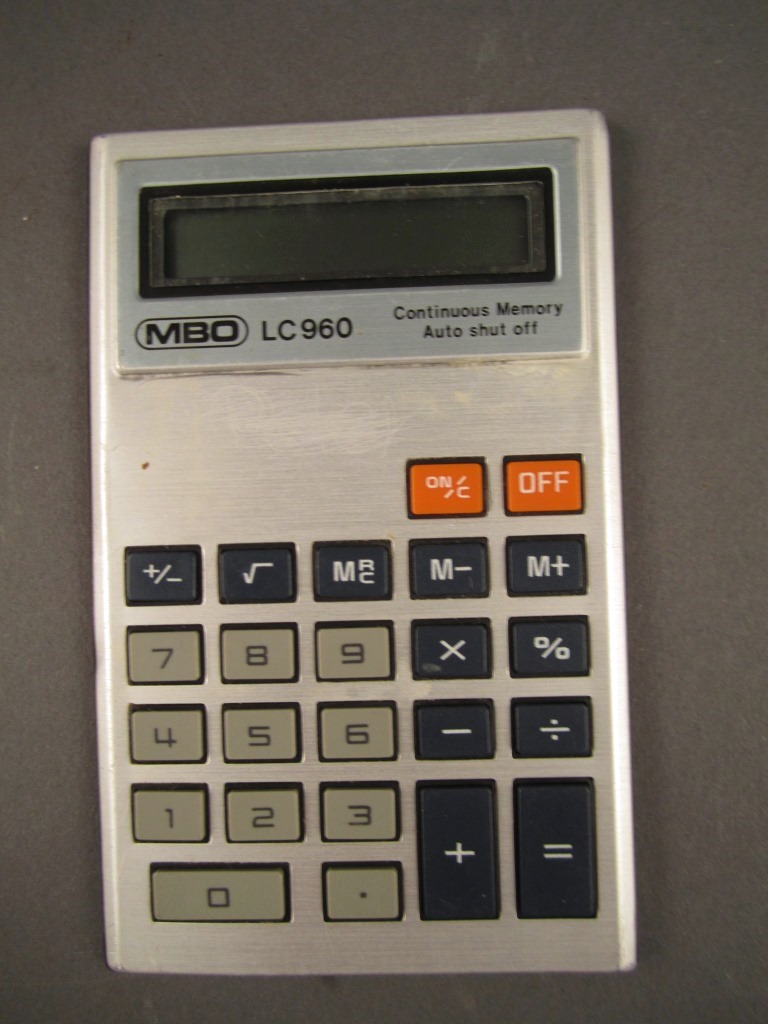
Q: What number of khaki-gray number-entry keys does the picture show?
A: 11